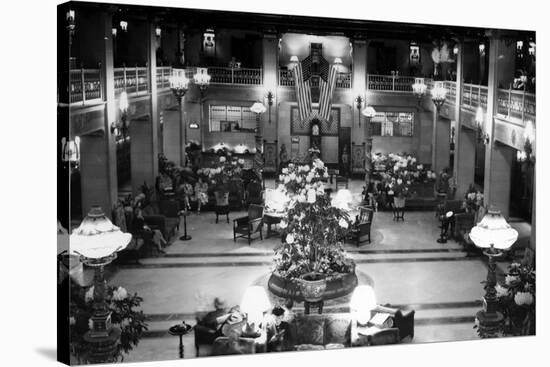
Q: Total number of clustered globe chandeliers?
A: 4